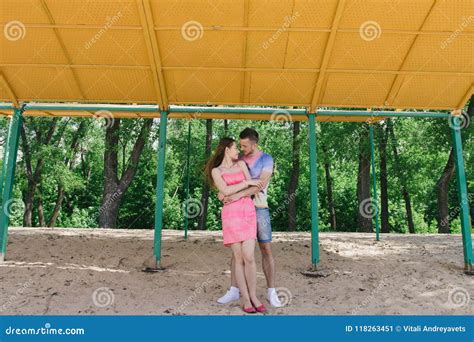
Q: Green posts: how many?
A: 6